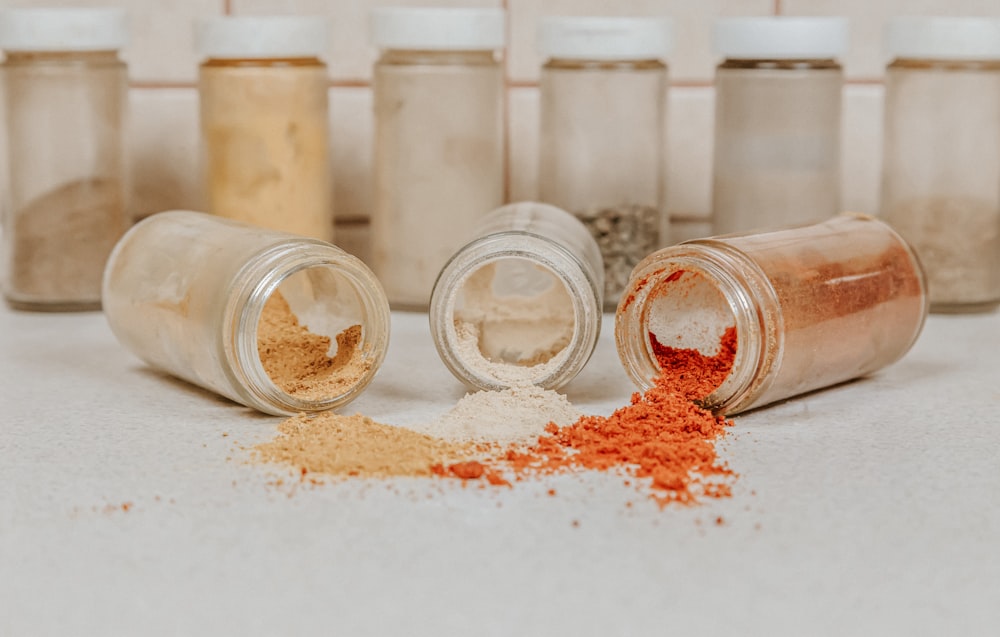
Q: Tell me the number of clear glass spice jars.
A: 9